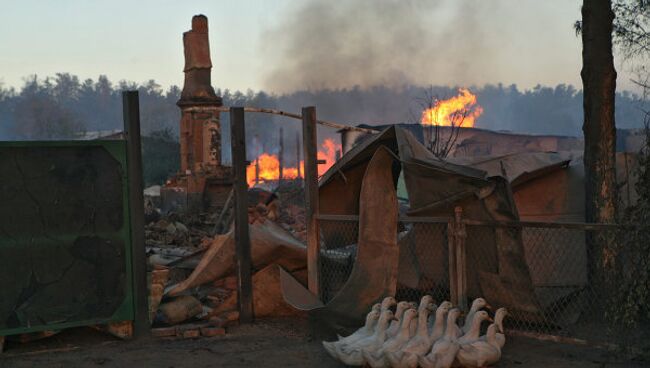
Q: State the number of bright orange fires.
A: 2